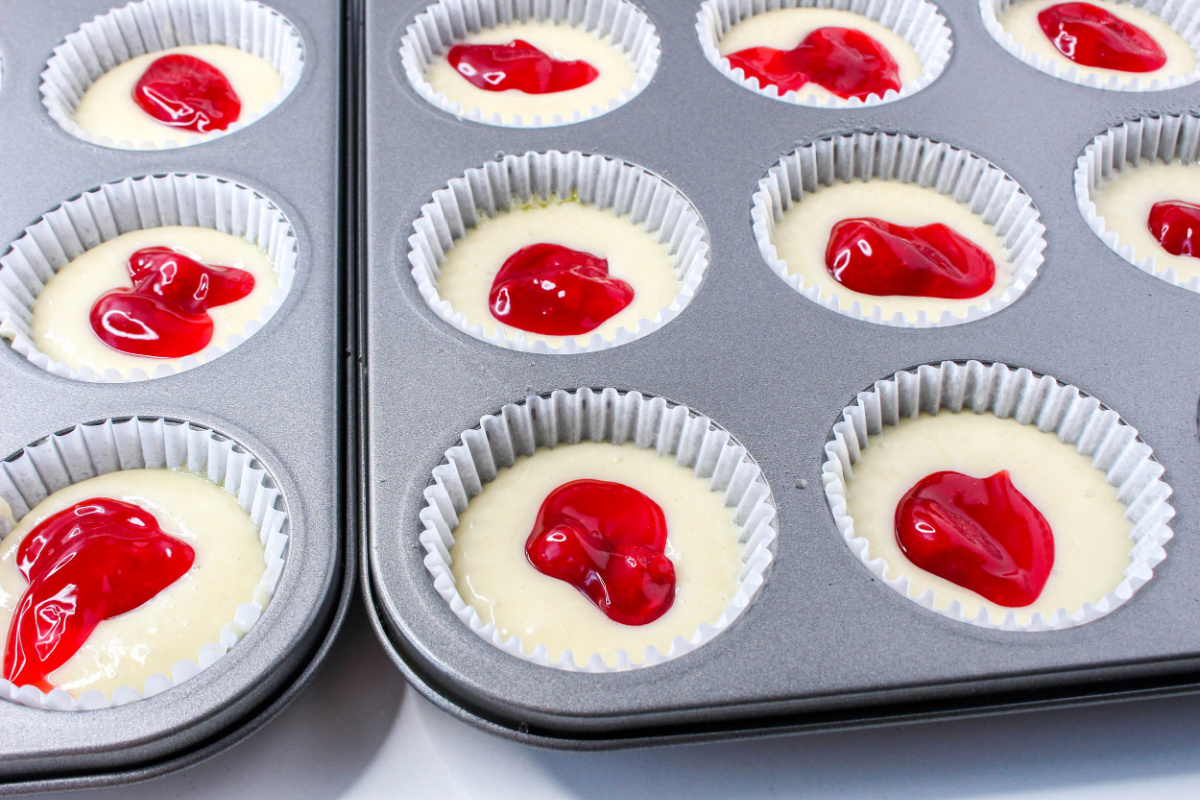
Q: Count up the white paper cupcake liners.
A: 11